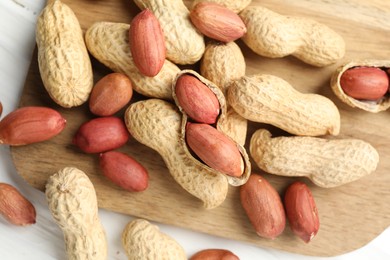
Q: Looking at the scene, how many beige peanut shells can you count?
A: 13